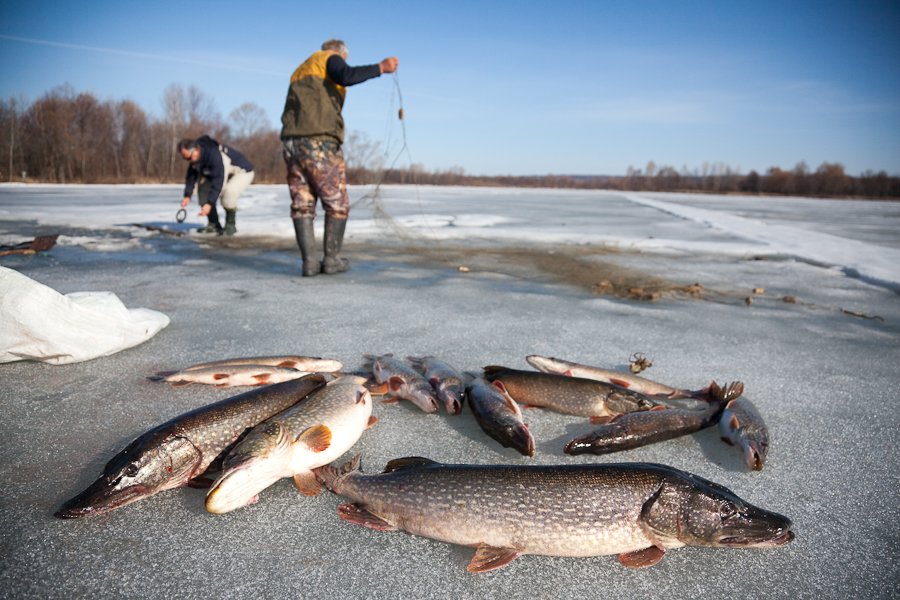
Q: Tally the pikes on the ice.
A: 12